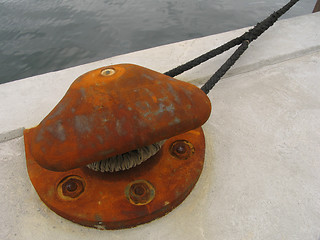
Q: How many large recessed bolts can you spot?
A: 3